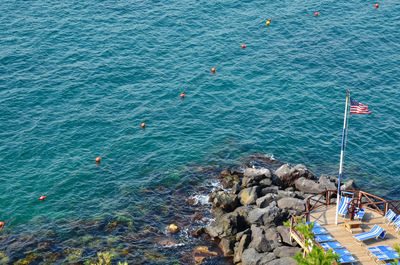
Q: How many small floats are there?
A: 11